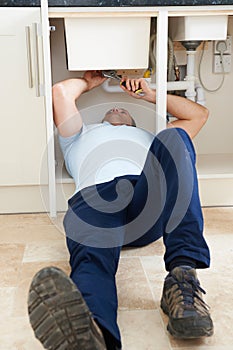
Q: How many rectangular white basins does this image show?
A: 2